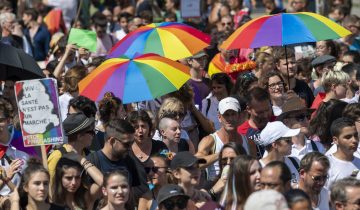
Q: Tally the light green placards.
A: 1